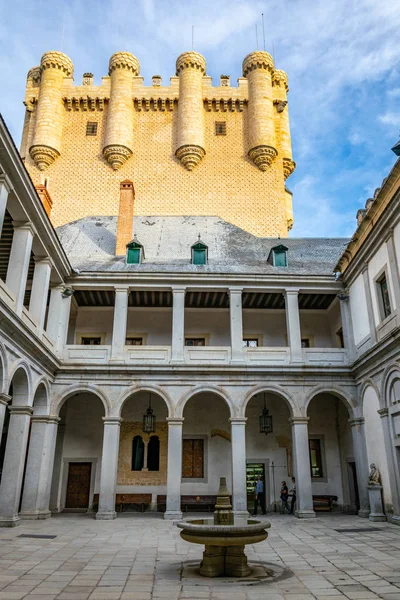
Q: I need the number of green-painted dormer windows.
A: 3